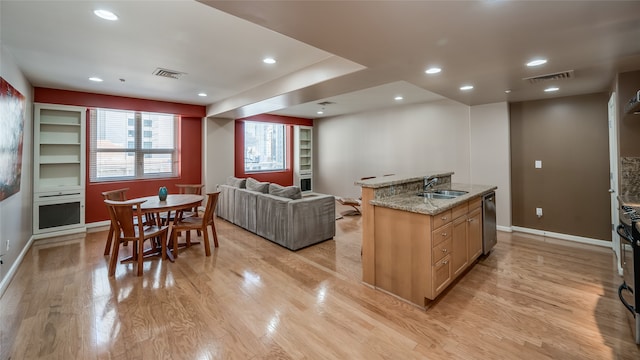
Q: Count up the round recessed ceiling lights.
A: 10